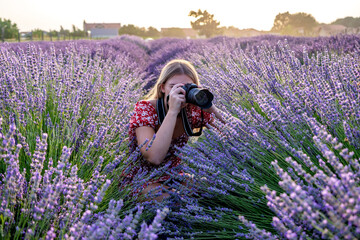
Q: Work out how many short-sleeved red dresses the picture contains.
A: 1